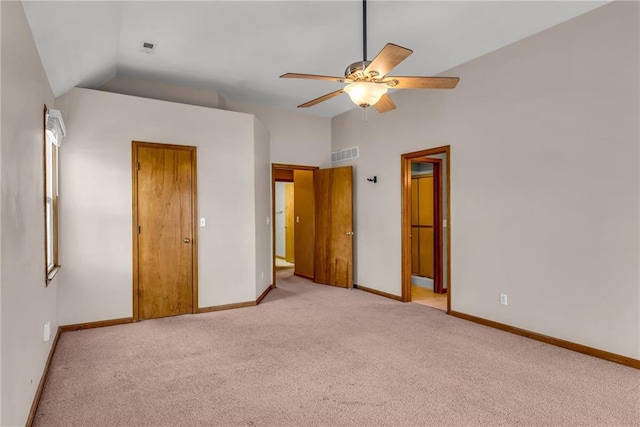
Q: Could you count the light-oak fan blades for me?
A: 5